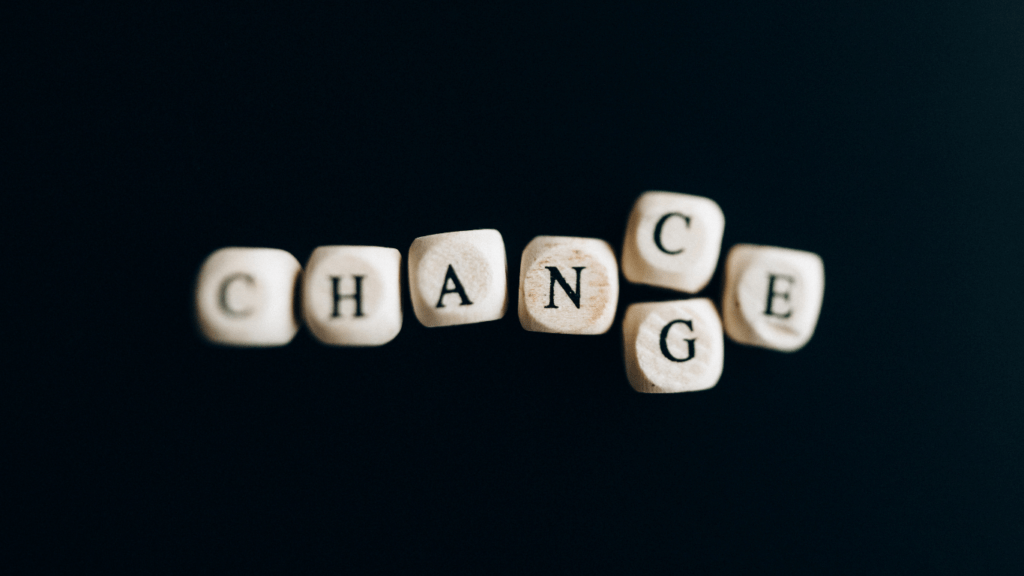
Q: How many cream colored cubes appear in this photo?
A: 7